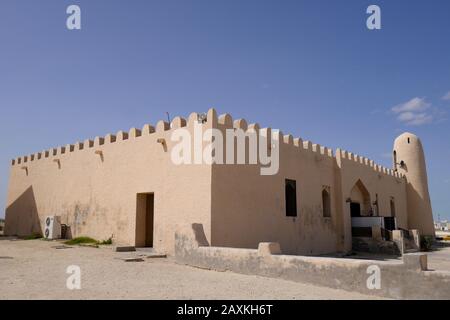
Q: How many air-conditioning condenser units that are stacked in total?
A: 2